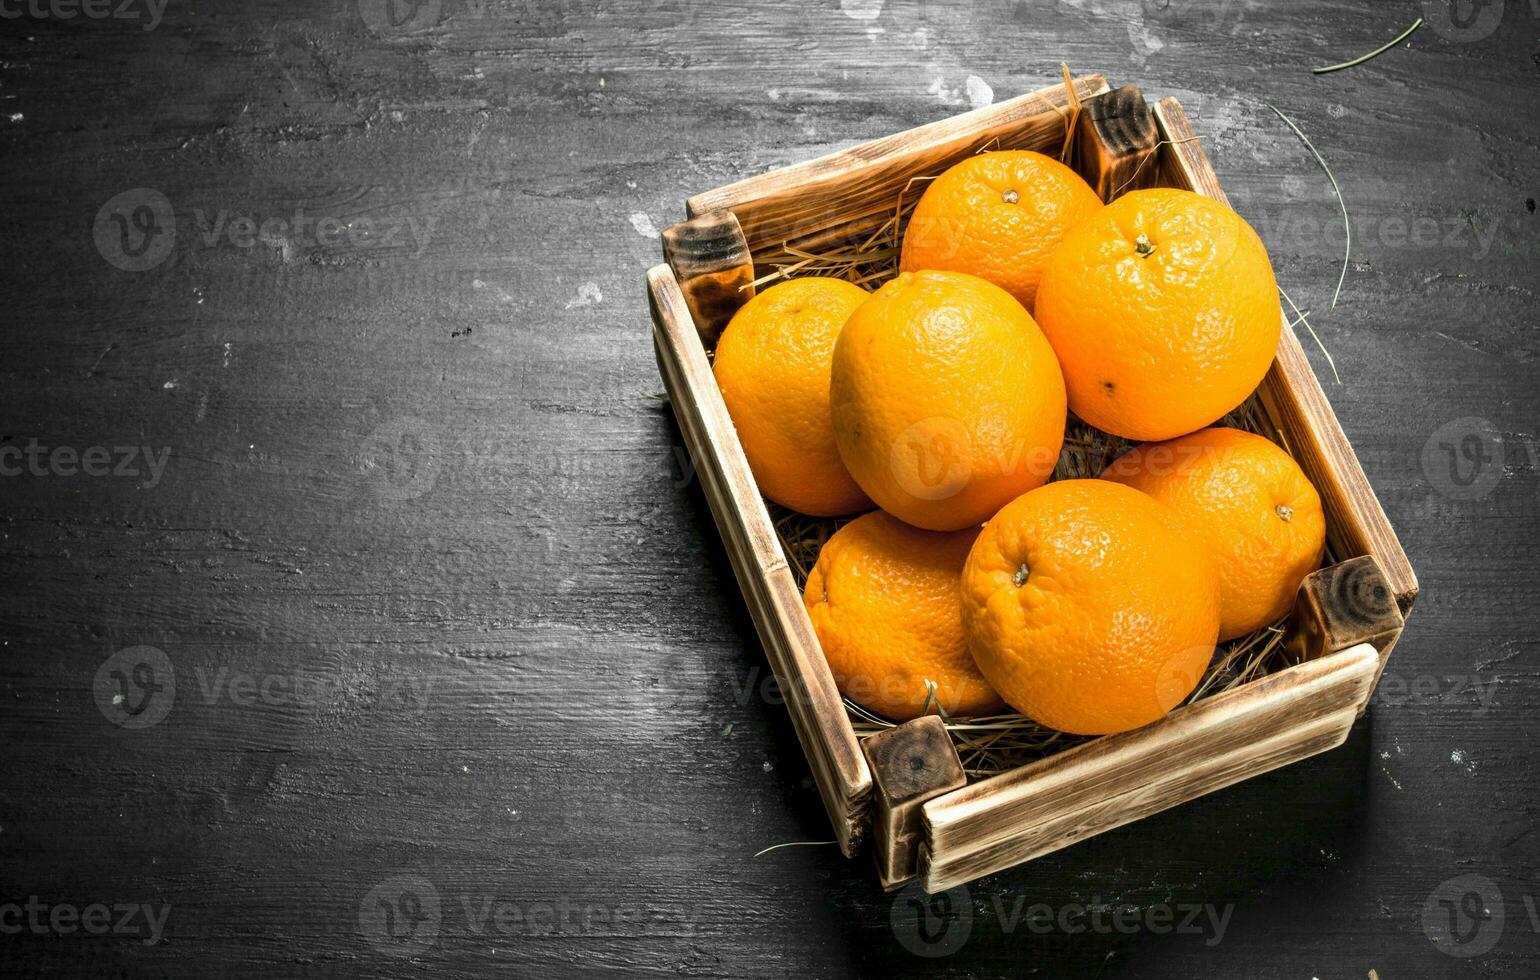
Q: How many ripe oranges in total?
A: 7